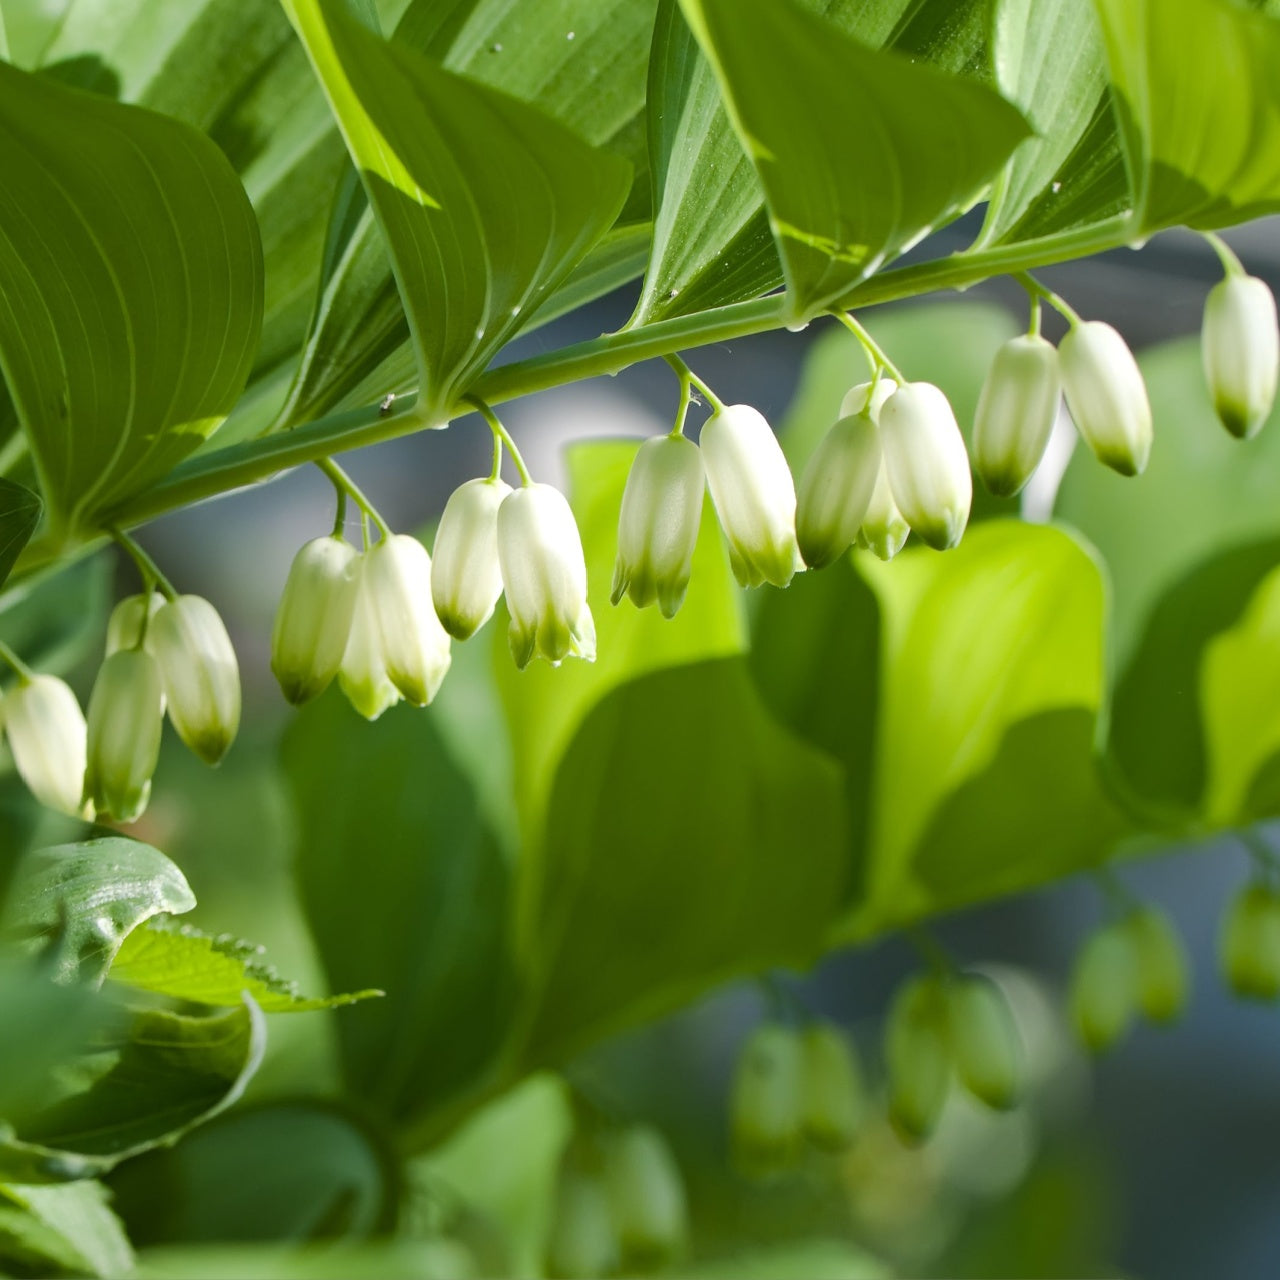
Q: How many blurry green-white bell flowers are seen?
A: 9